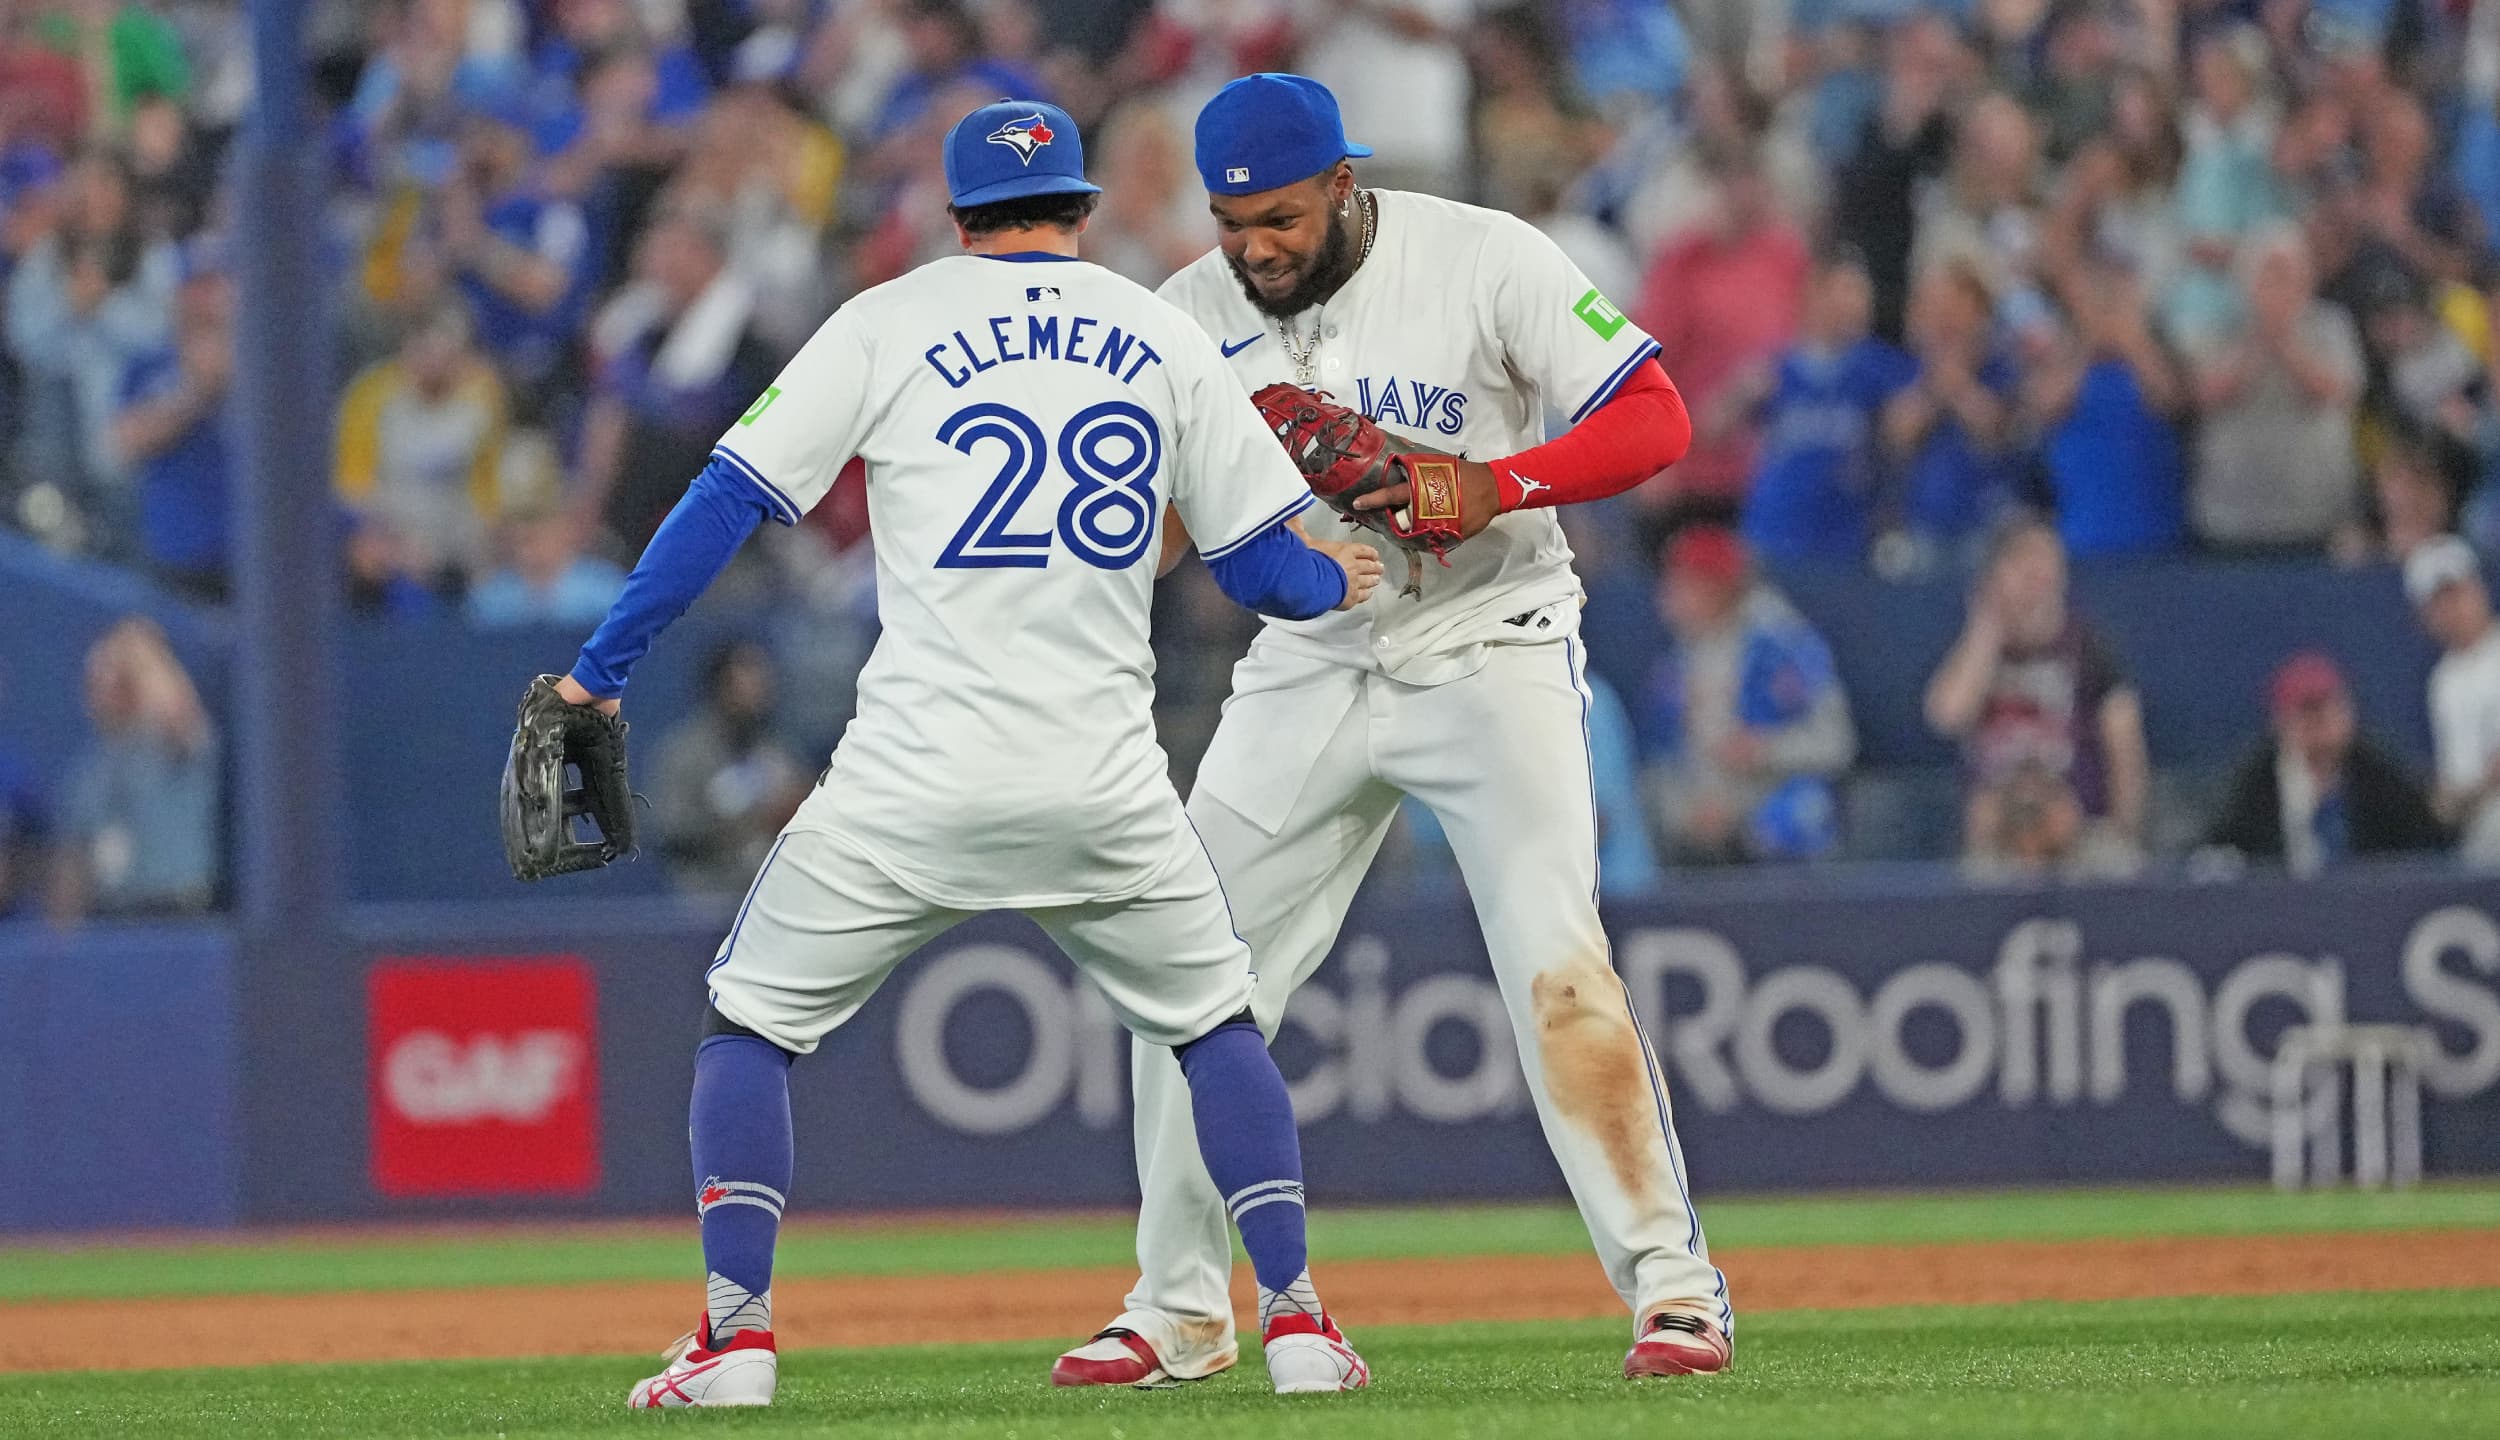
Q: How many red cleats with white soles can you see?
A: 2